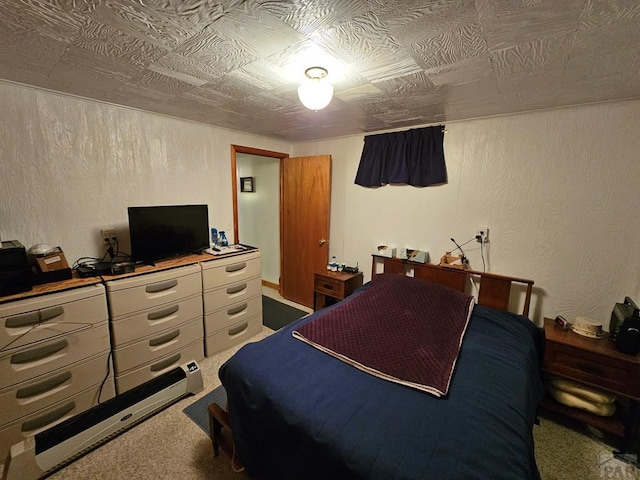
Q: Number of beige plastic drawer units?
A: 3